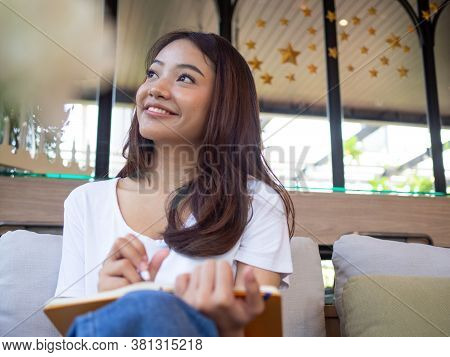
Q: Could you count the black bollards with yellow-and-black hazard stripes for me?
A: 0